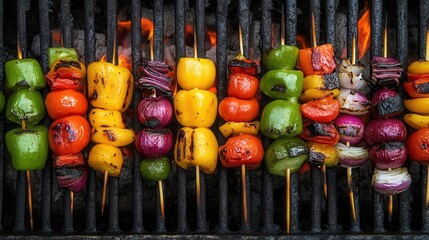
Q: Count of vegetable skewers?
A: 11